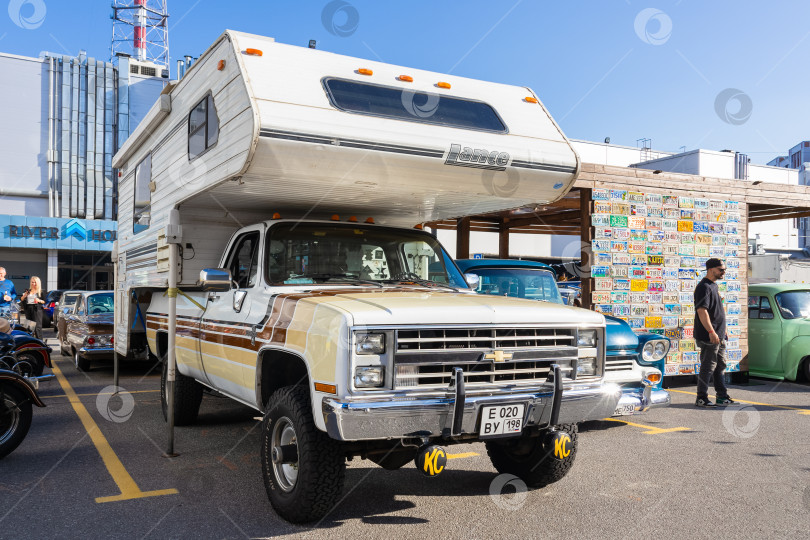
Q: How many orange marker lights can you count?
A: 12